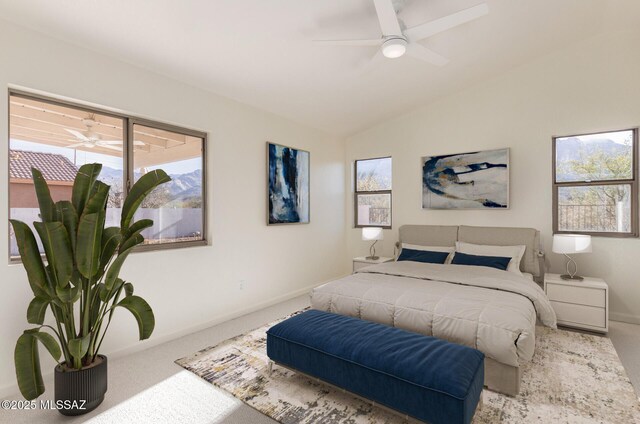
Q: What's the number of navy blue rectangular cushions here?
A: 2